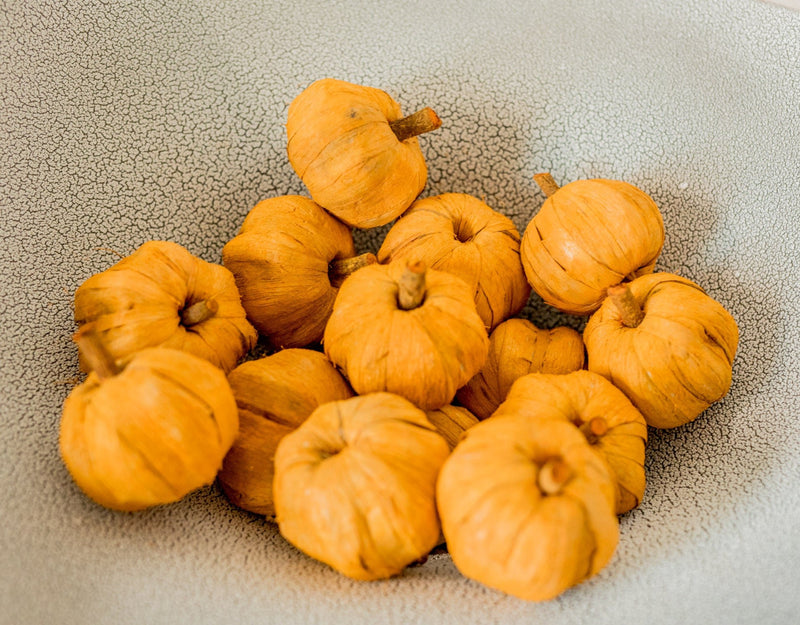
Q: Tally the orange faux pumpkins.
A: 14